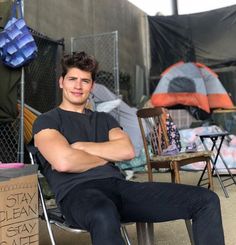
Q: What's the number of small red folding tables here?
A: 0